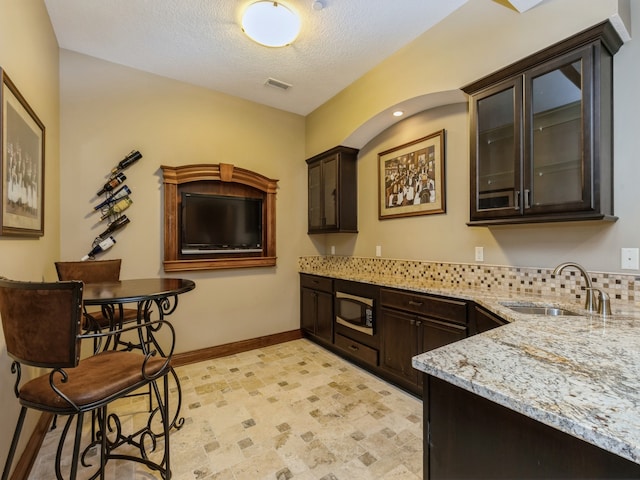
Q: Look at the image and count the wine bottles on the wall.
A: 6